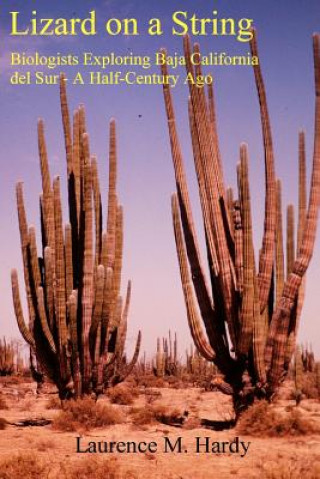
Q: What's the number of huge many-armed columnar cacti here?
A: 2